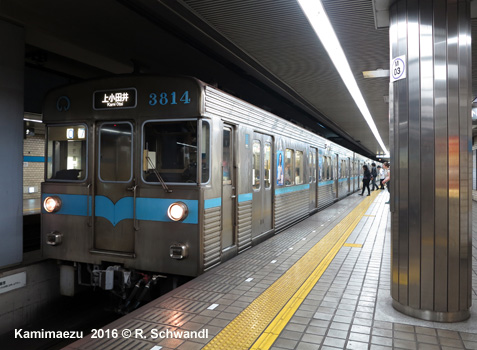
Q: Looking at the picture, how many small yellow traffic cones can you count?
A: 0